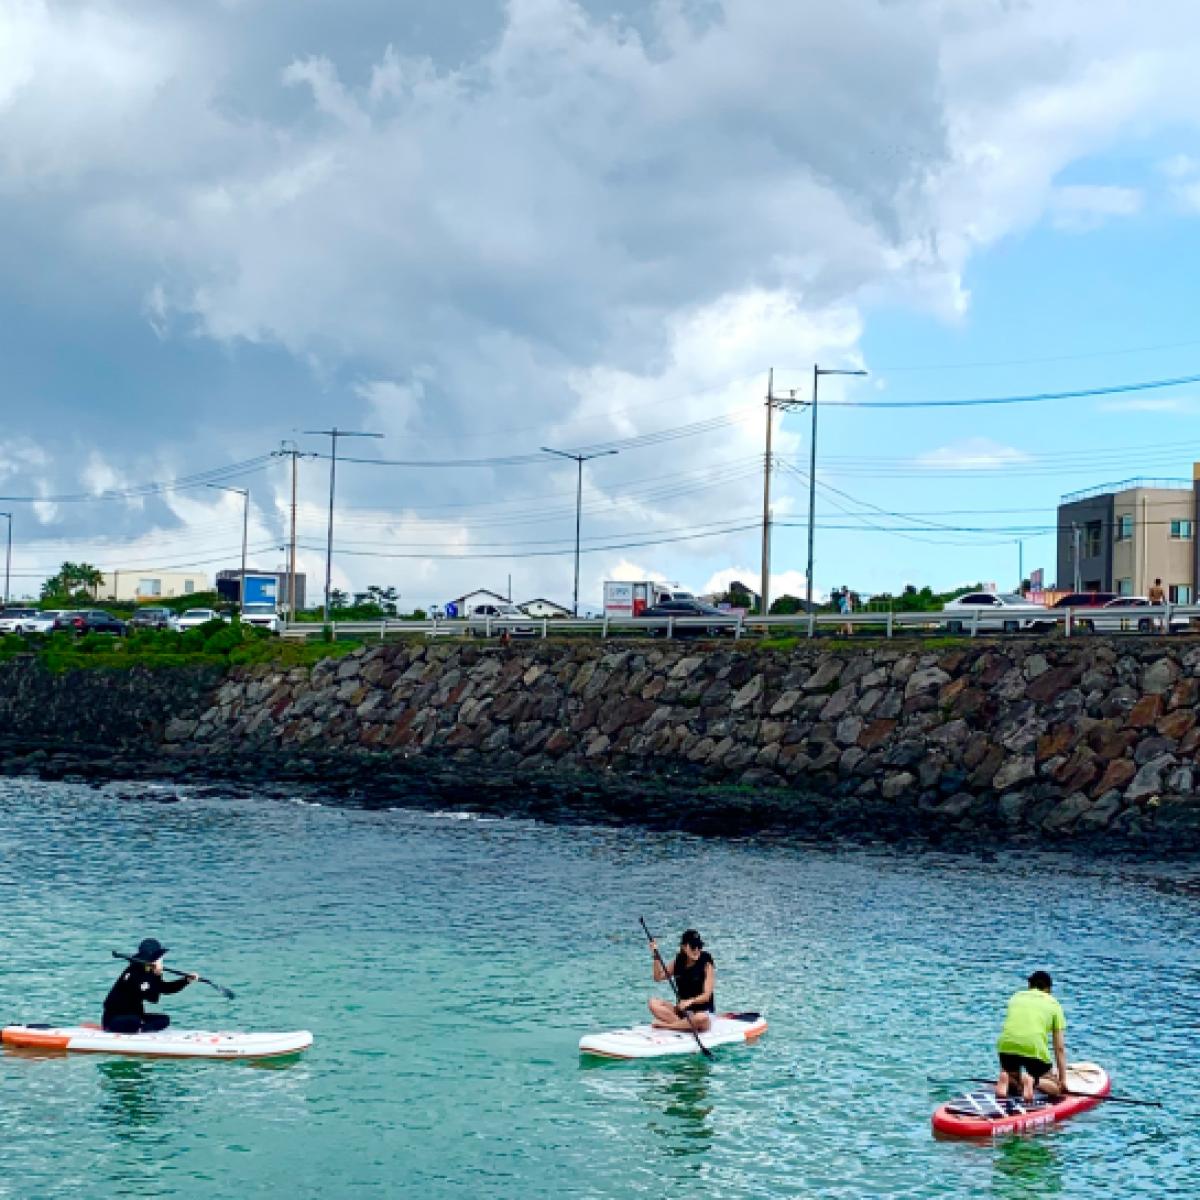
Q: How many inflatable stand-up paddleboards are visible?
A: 3